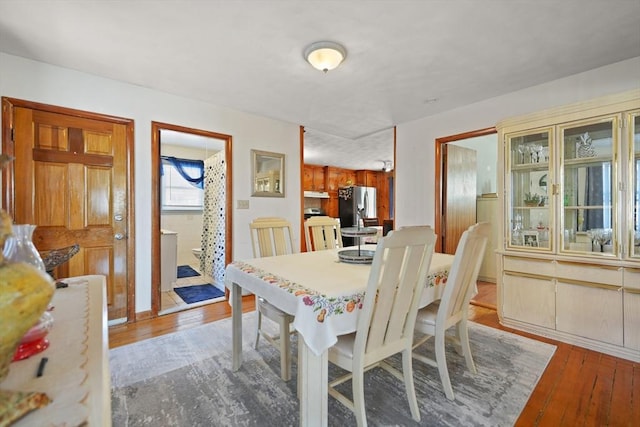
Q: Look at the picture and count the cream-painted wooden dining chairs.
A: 4